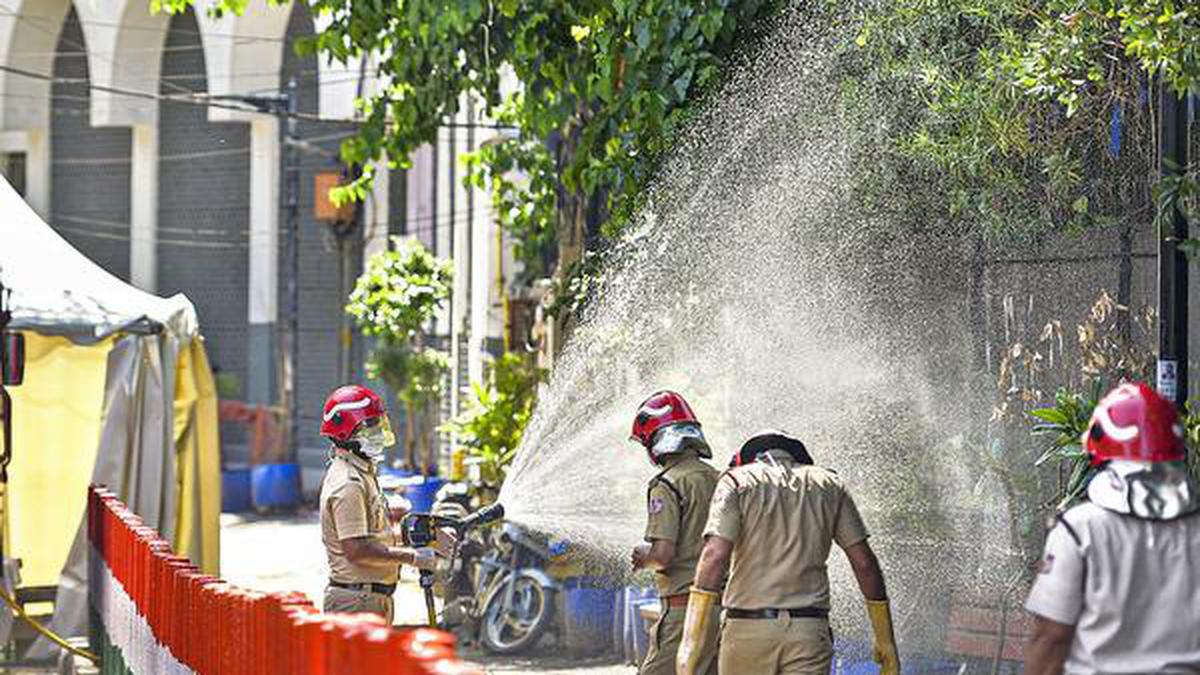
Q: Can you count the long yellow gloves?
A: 2